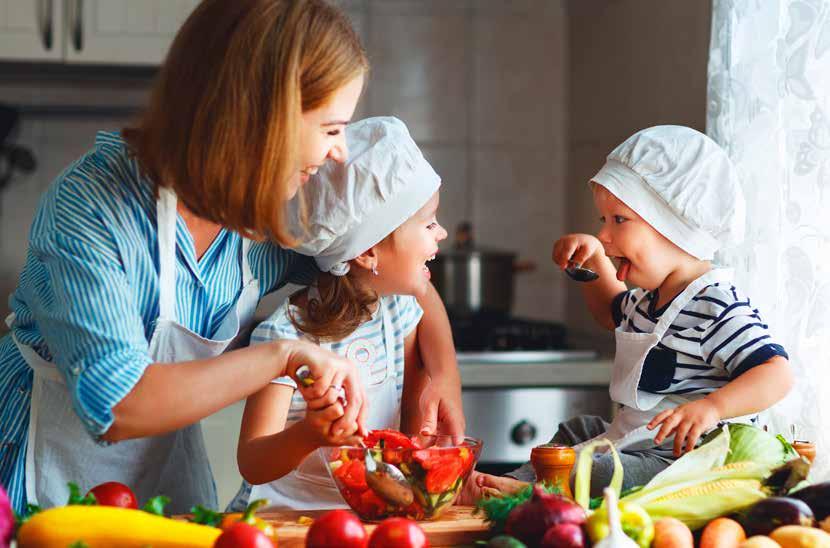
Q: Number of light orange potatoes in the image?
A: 4